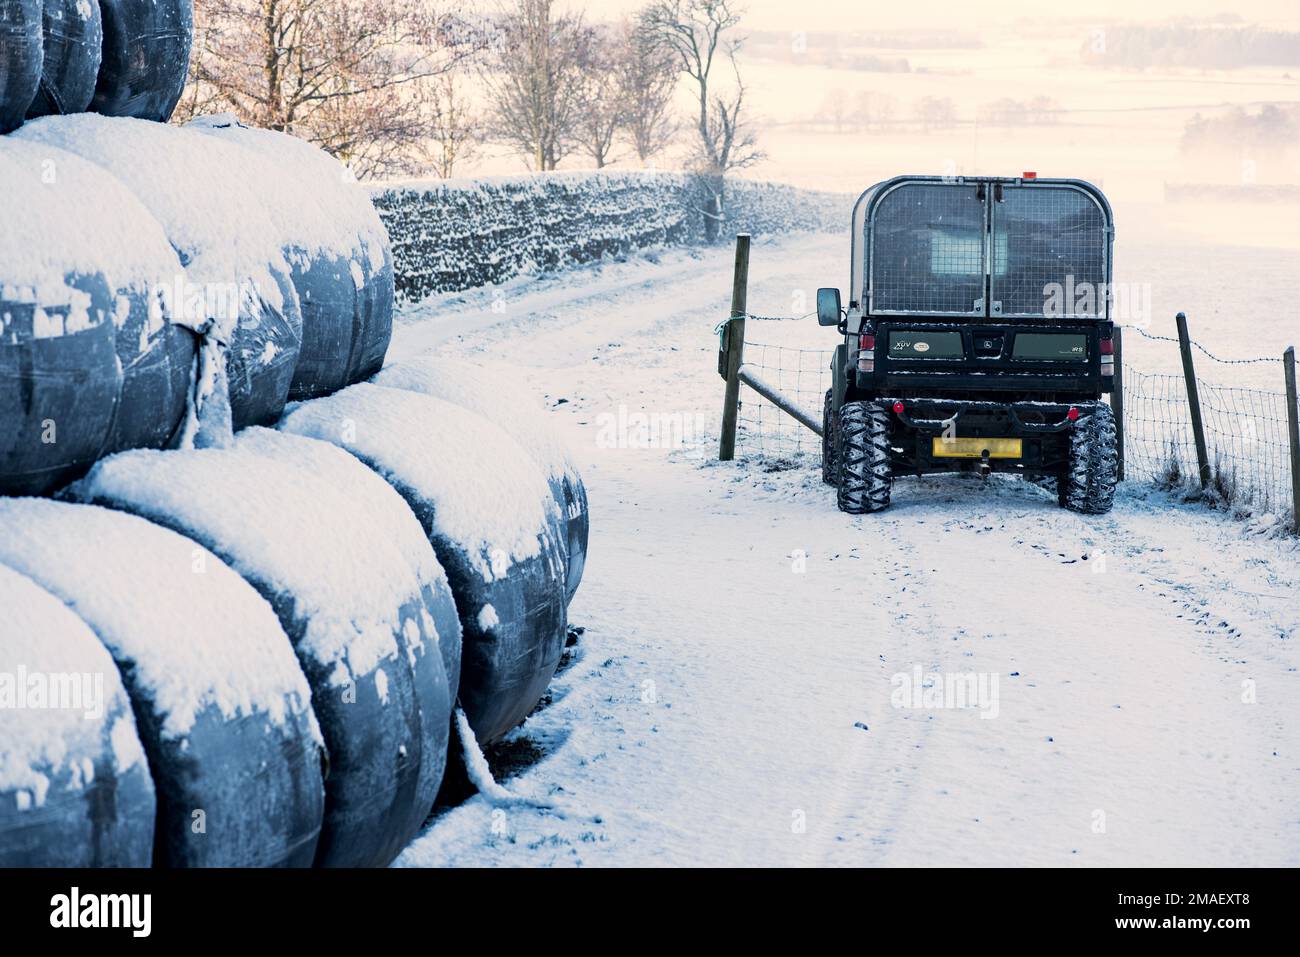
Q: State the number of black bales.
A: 11